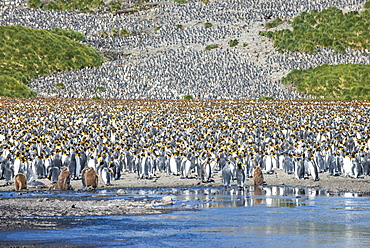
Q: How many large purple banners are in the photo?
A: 0